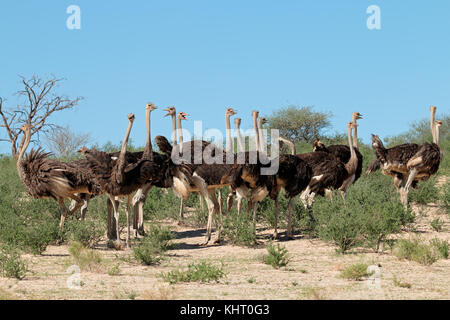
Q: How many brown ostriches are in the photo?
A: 14